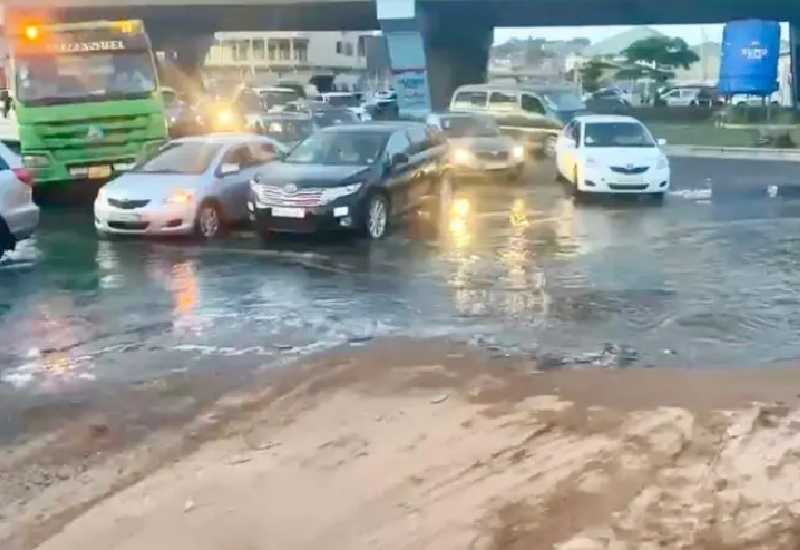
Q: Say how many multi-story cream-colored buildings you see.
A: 1